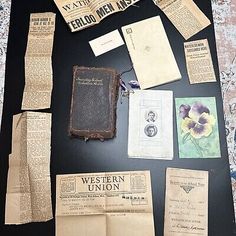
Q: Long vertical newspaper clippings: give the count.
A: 2